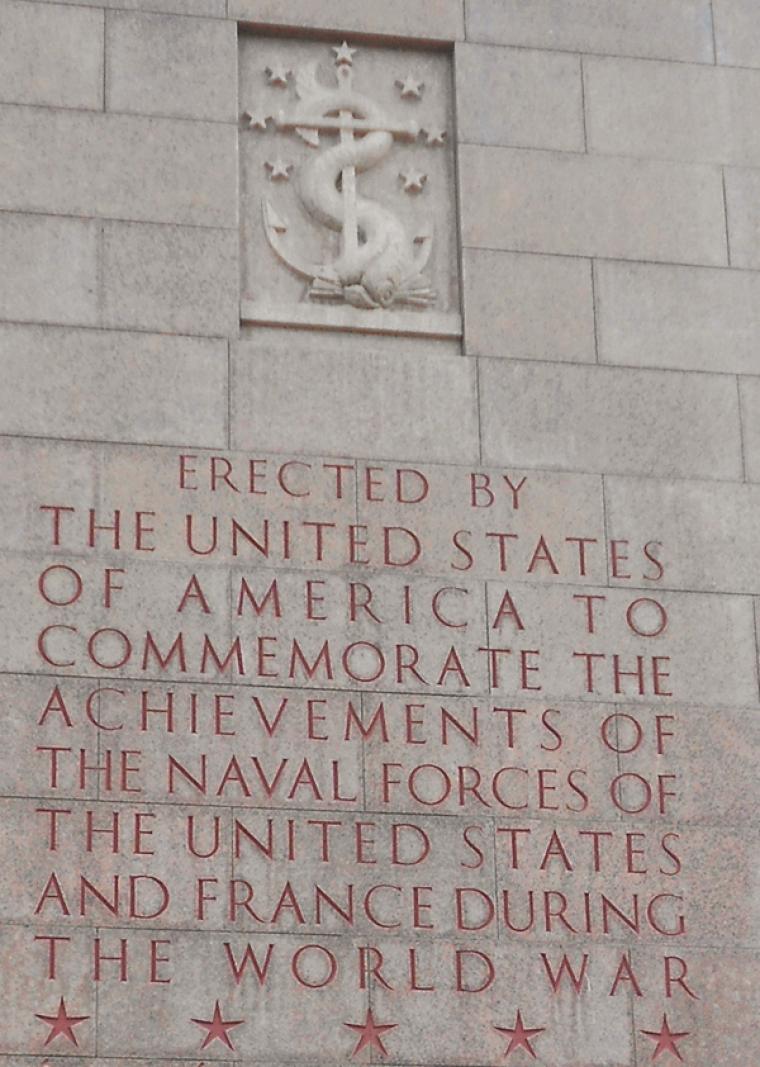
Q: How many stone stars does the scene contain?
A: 7